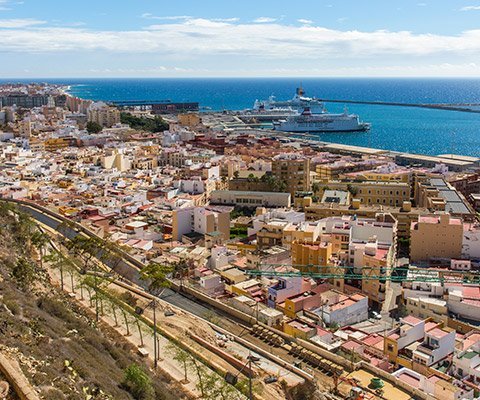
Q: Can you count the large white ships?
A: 2